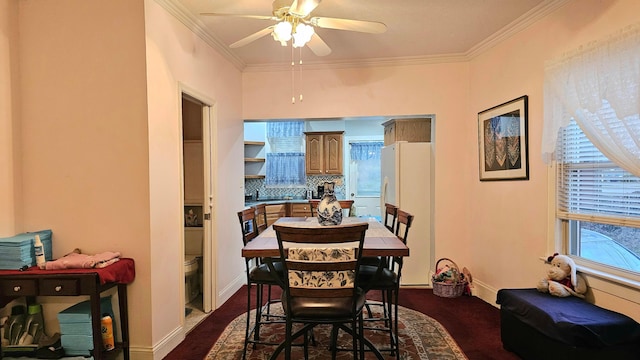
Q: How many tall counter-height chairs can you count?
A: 6